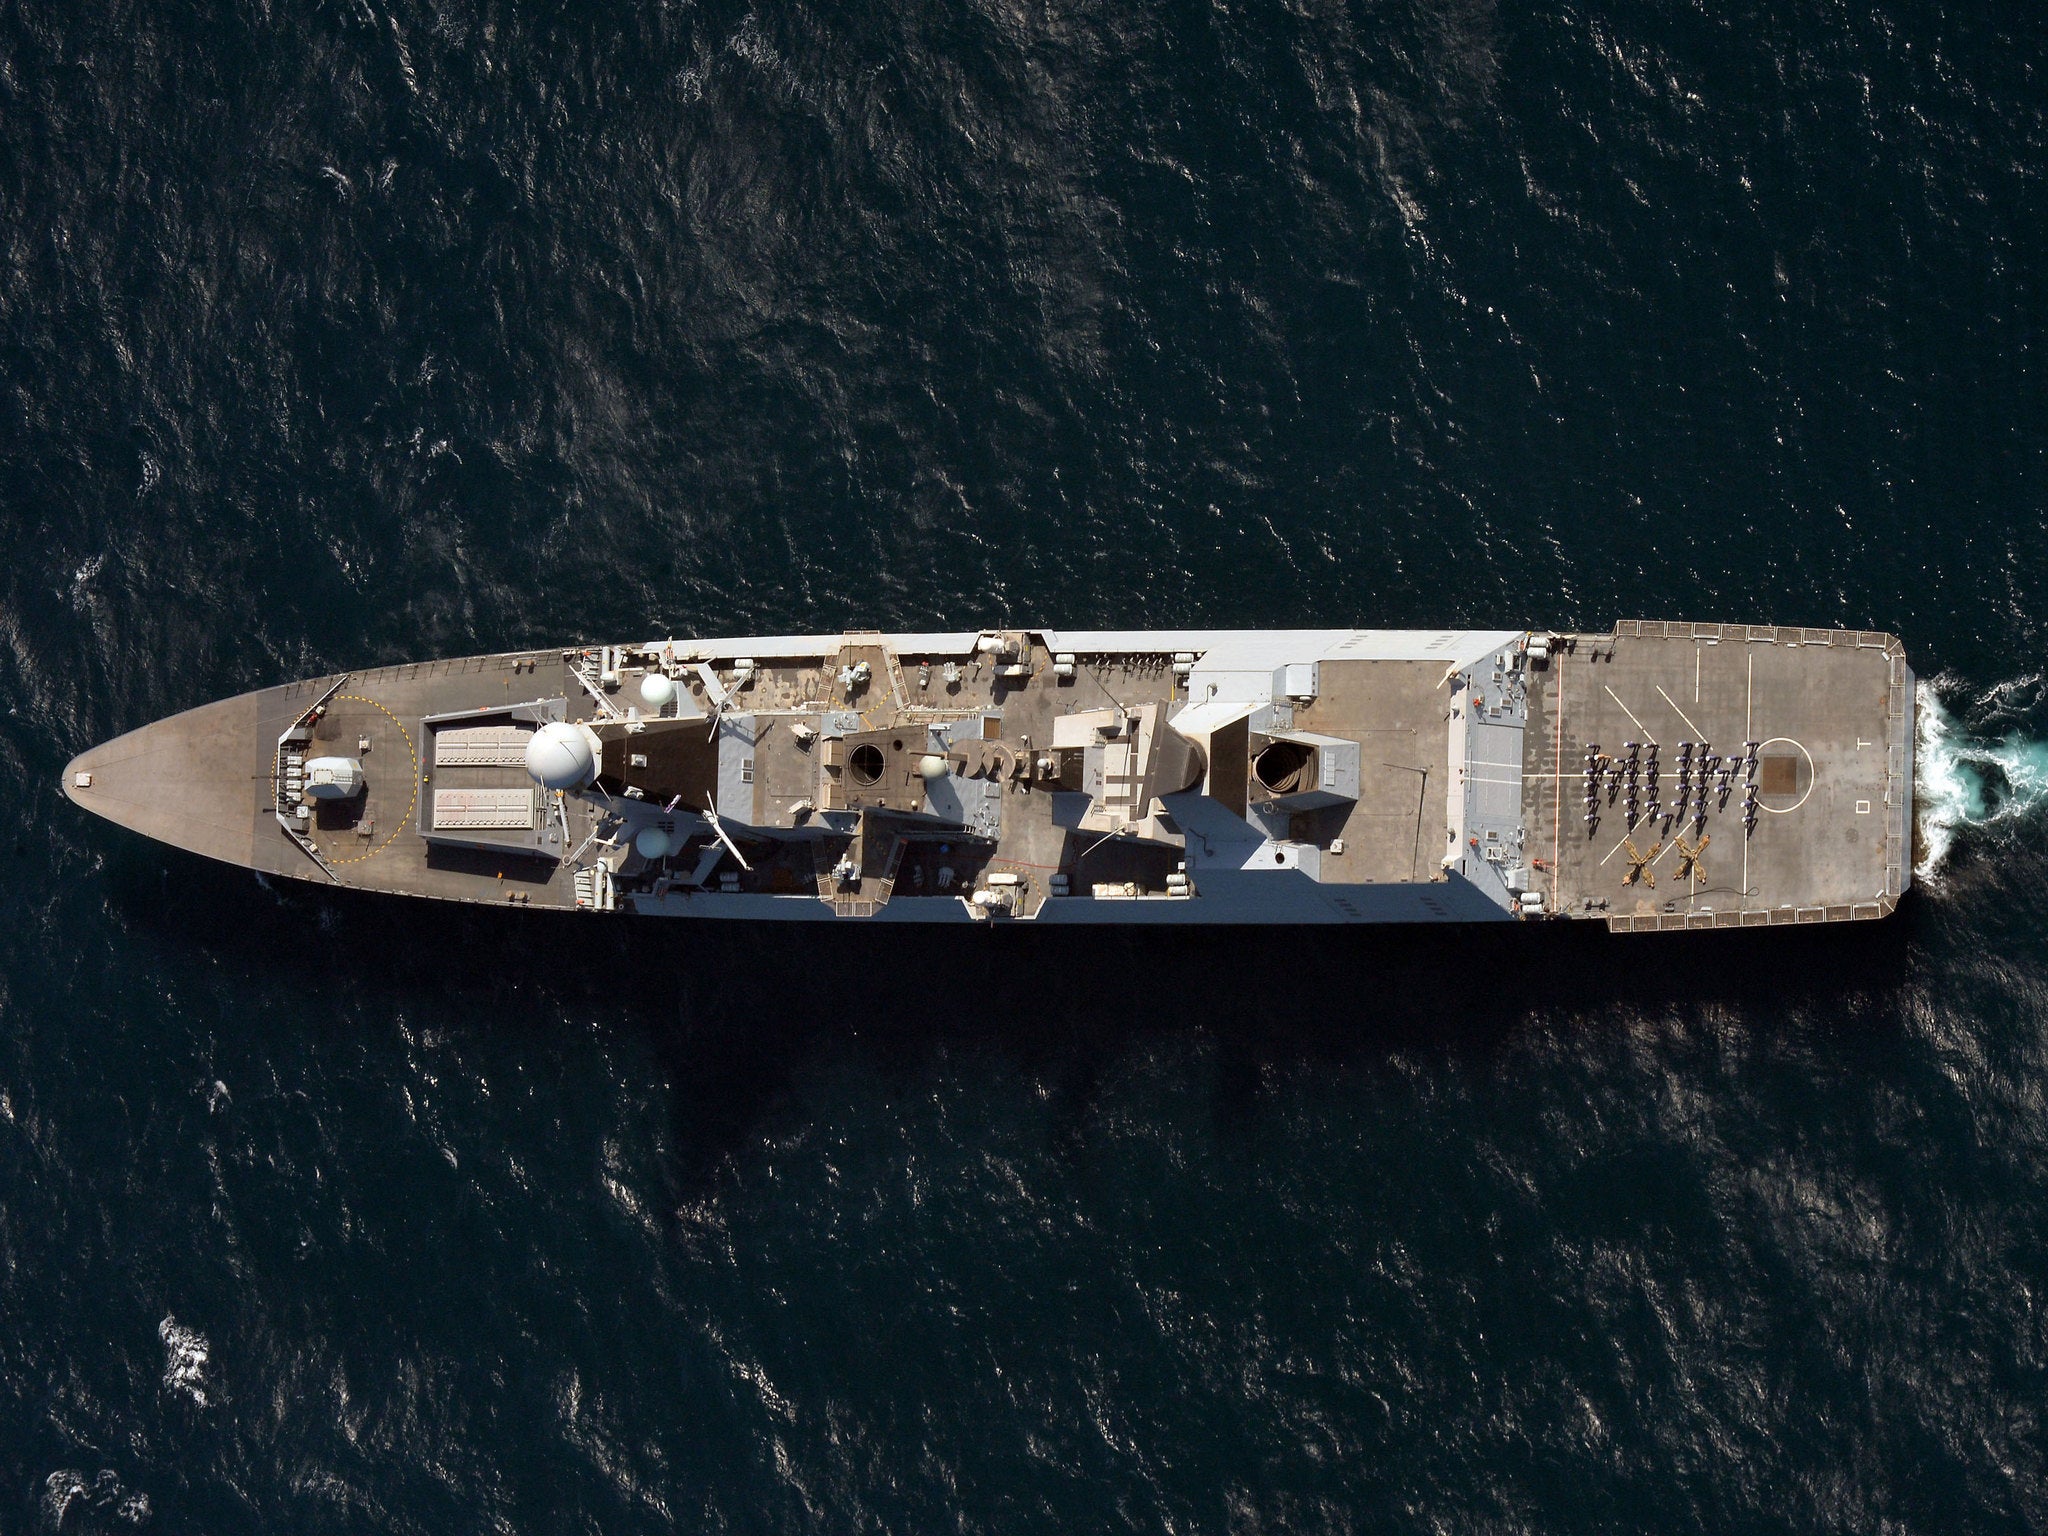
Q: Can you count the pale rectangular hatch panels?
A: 2